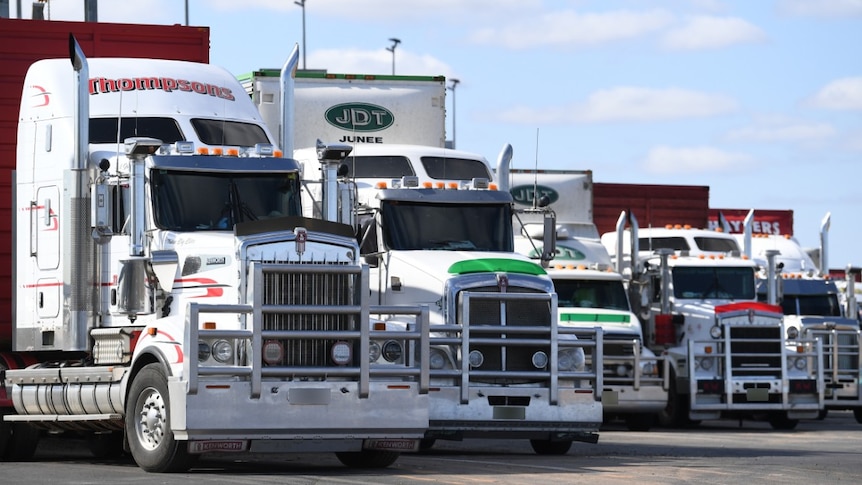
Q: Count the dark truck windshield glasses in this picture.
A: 5